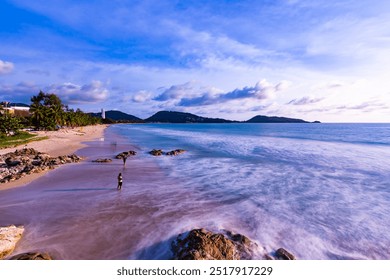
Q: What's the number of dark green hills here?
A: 3